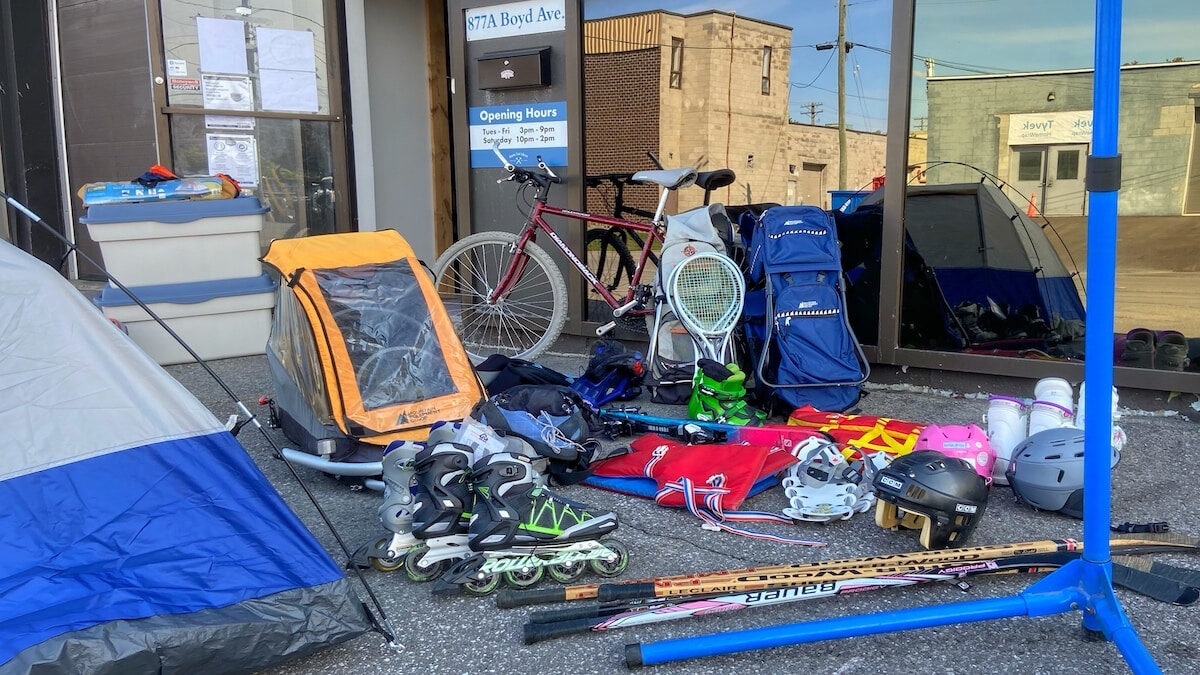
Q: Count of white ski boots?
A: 4